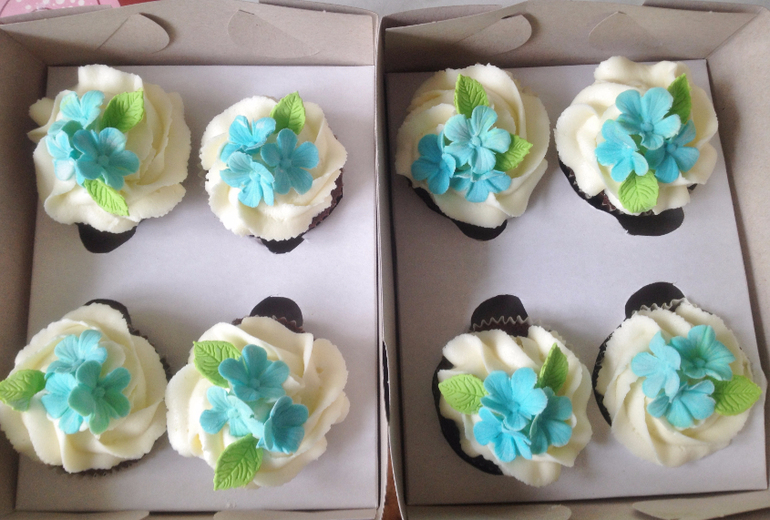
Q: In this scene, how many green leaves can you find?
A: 13